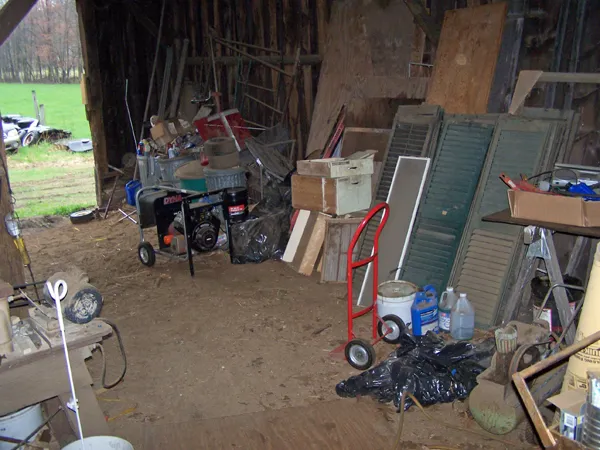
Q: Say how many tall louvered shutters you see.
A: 3